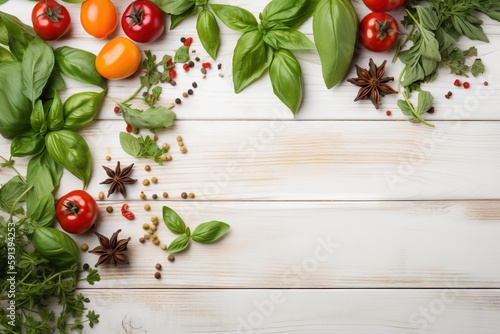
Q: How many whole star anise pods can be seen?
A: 3